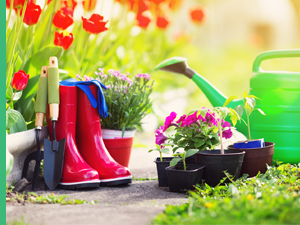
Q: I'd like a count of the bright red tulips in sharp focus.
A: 5